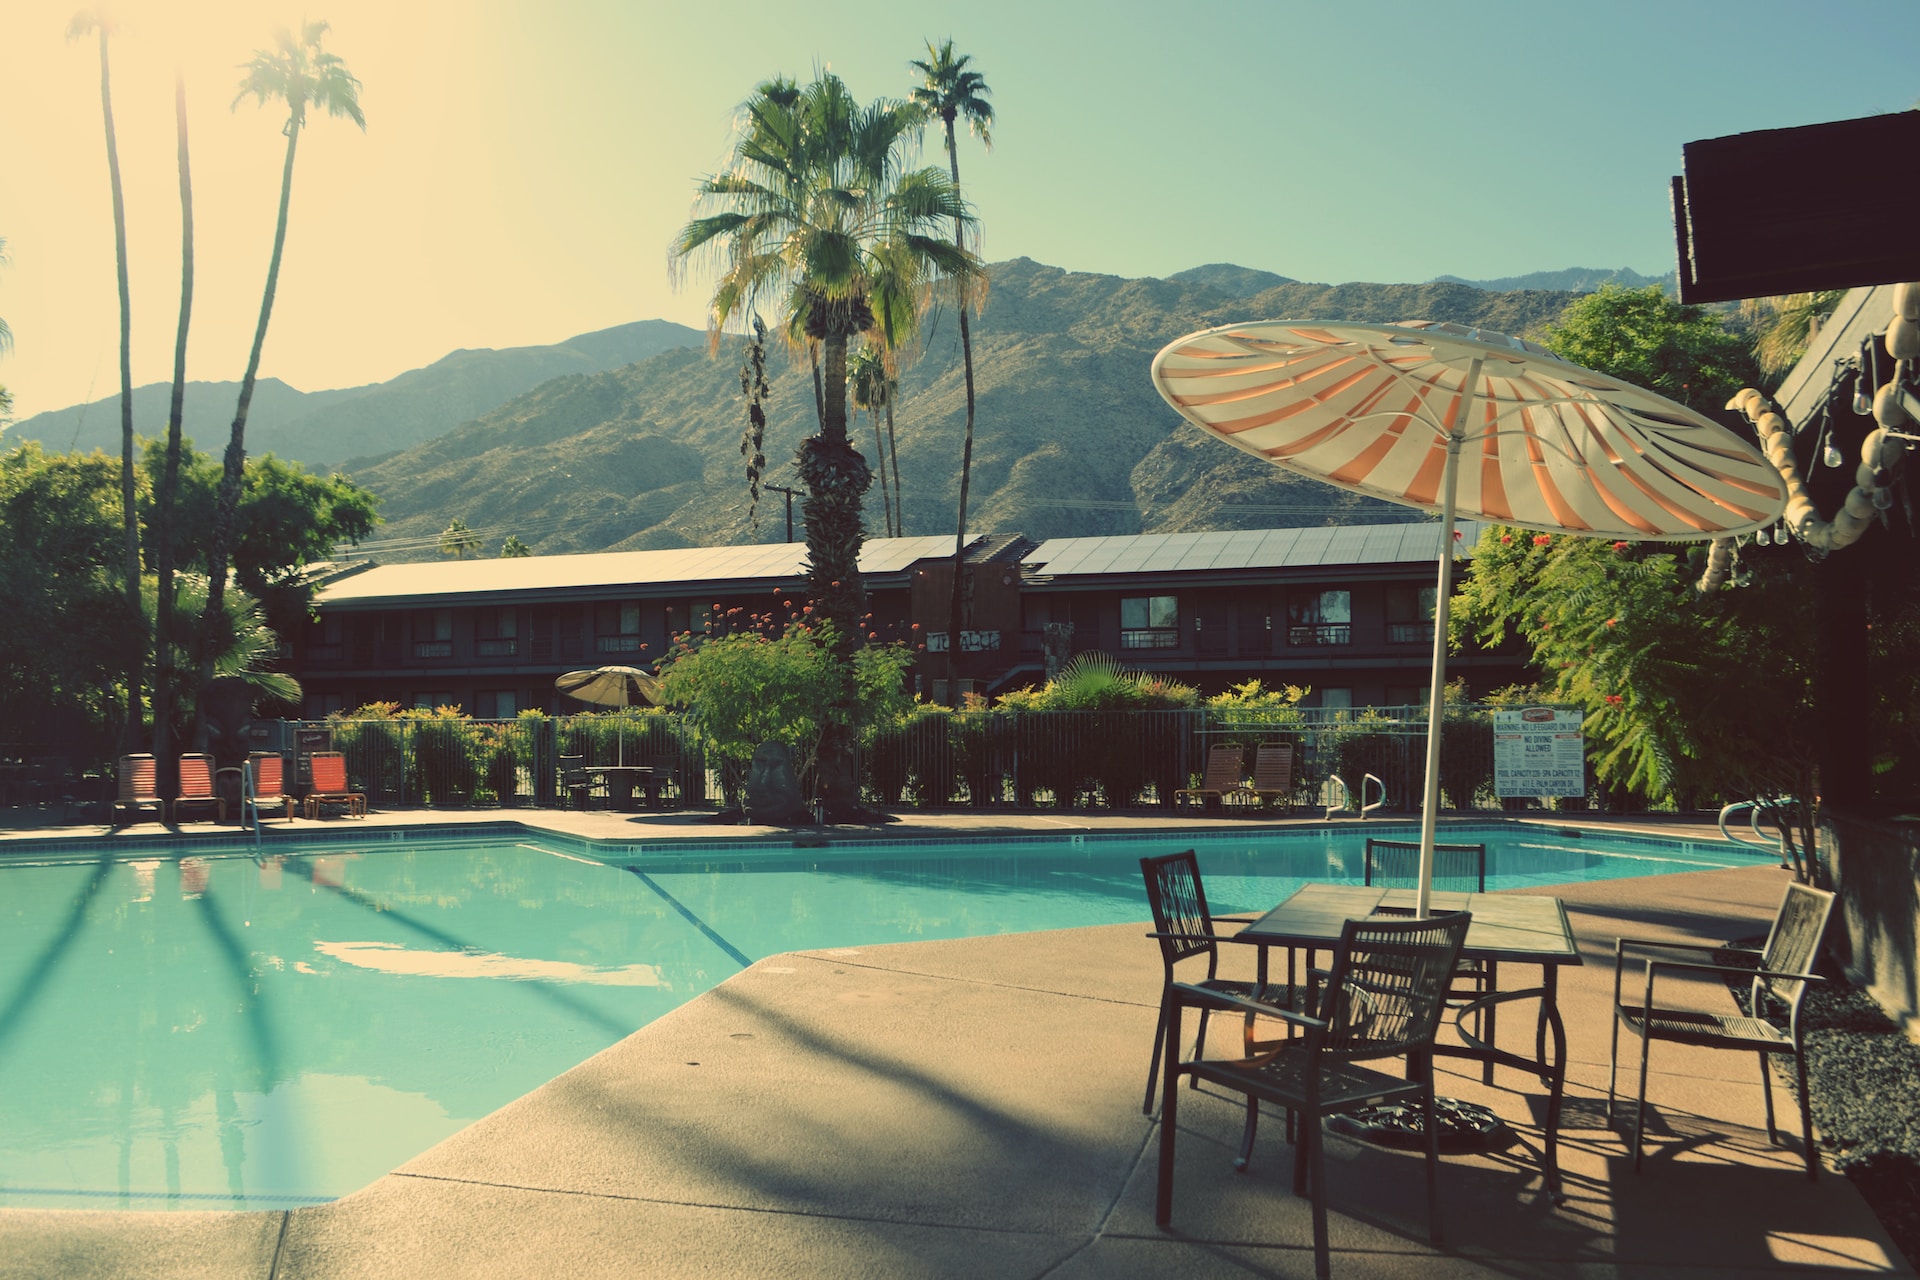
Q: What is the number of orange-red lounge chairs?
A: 4